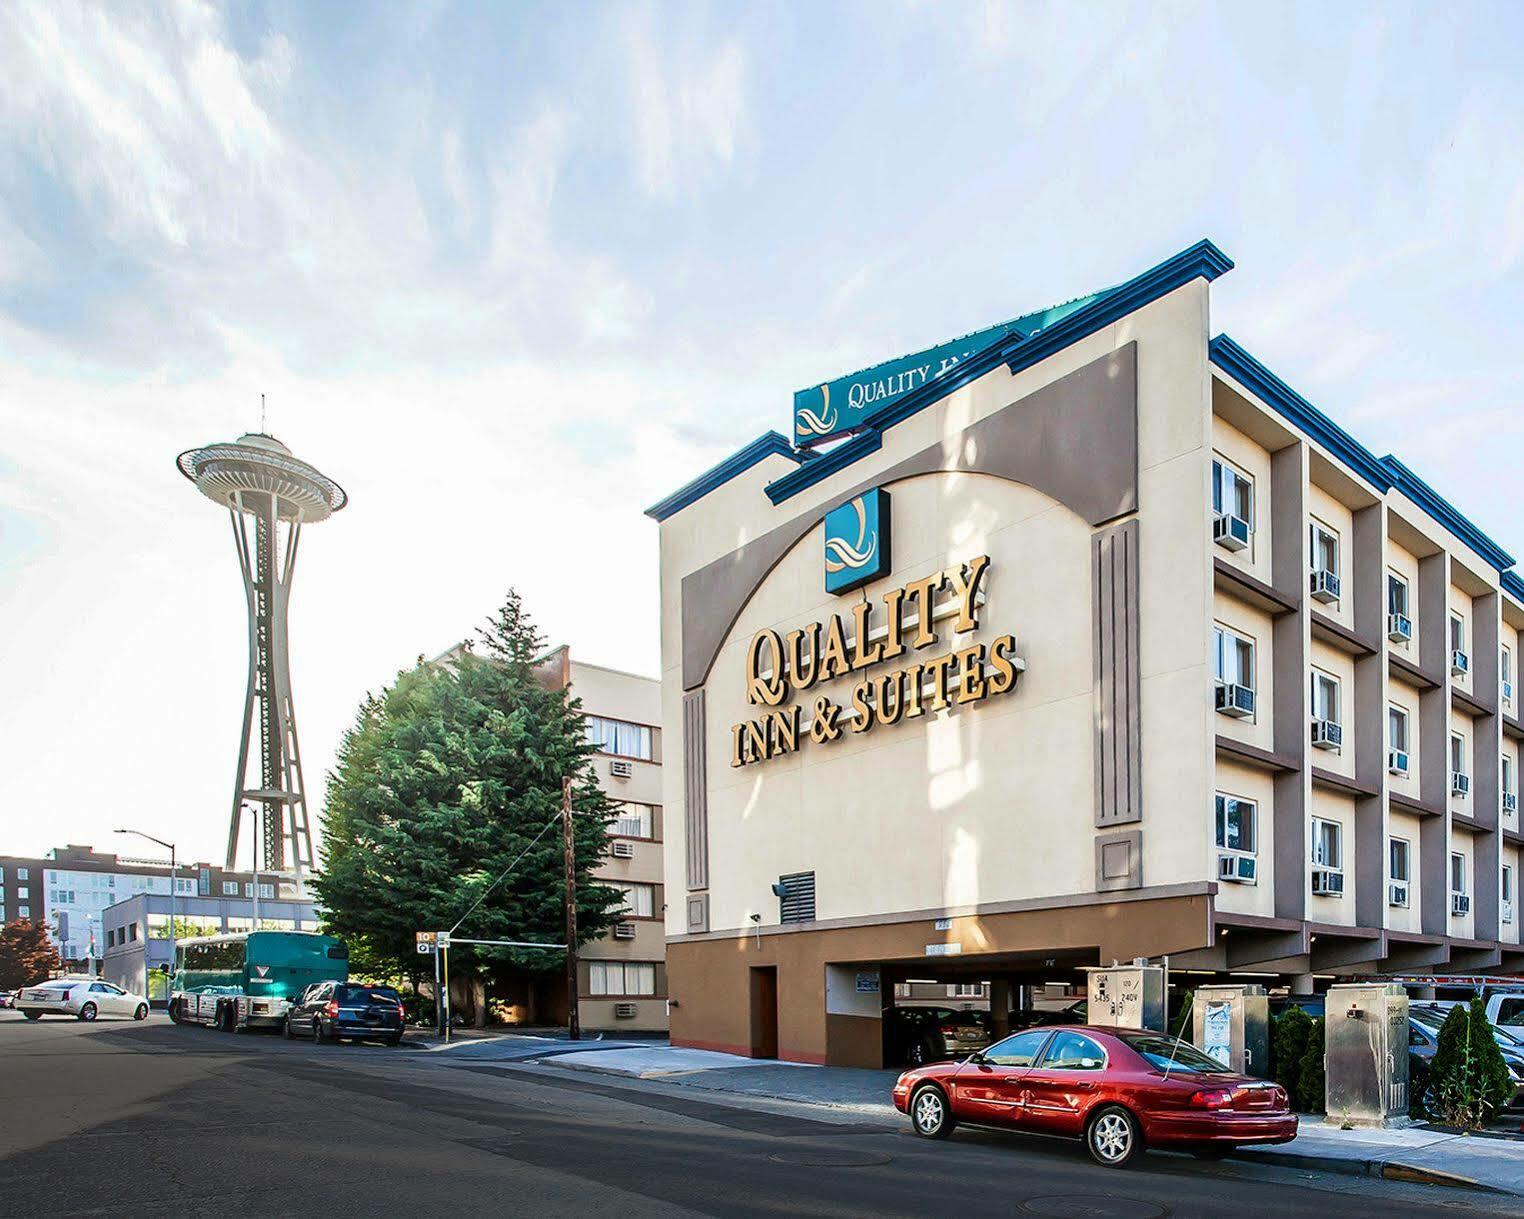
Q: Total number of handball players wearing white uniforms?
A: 0